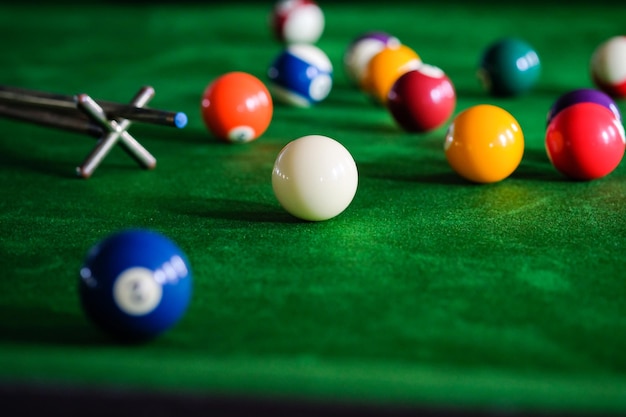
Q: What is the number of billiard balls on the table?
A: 13